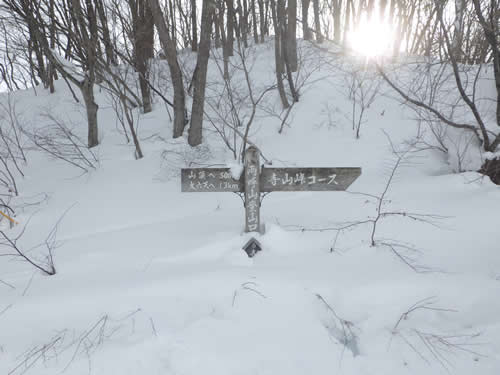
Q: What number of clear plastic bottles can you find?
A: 0